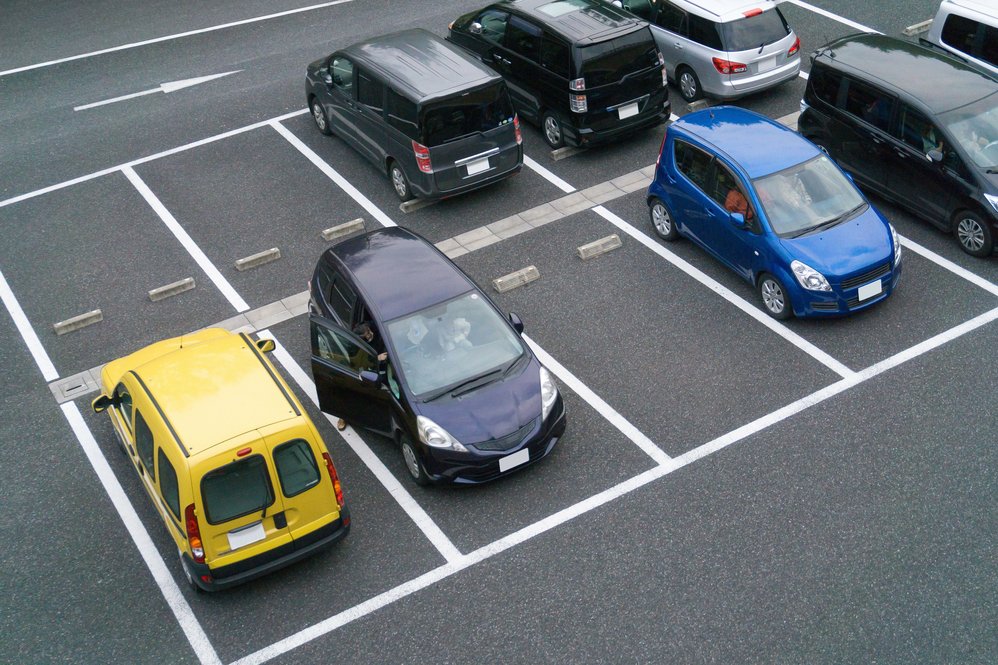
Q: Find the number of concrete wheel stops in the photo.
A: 10